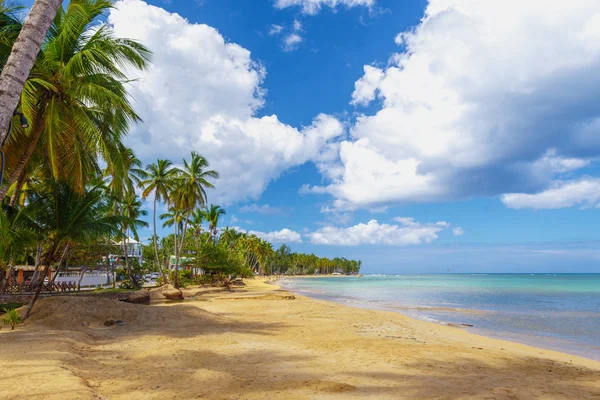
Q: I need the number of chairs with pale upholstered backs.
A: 0